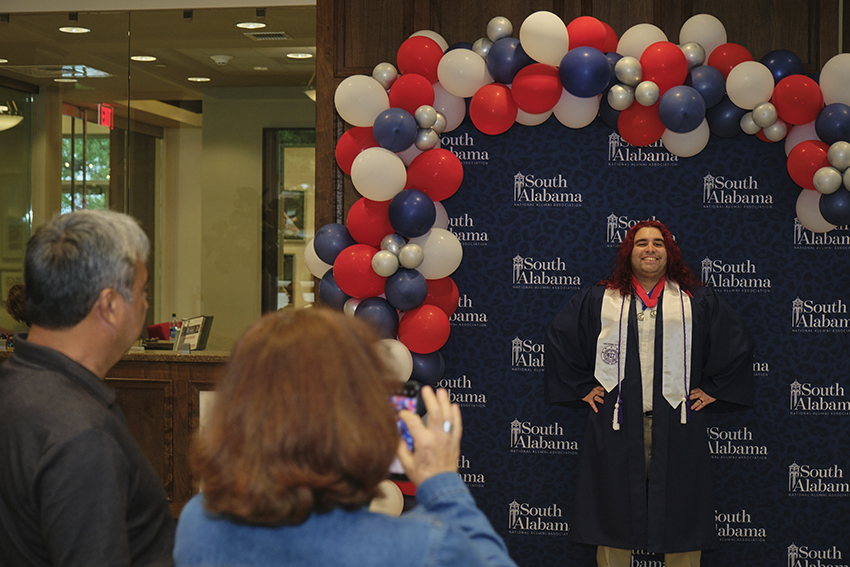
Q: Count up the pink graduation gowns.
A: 0